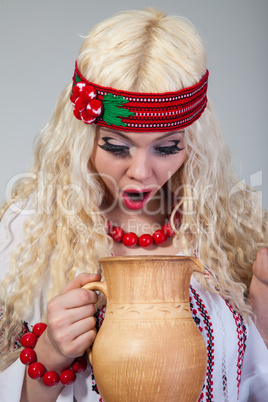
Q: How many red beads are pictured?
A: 14